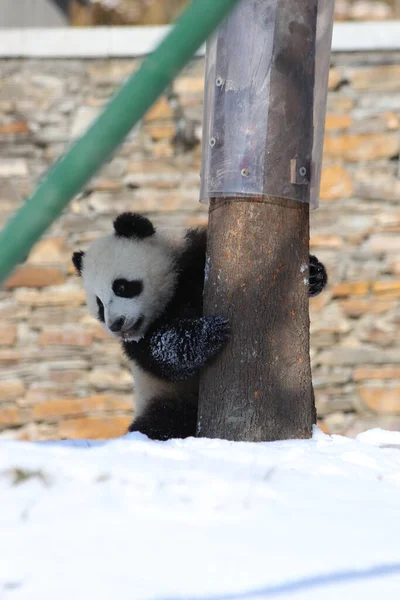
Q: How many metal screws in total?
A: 4